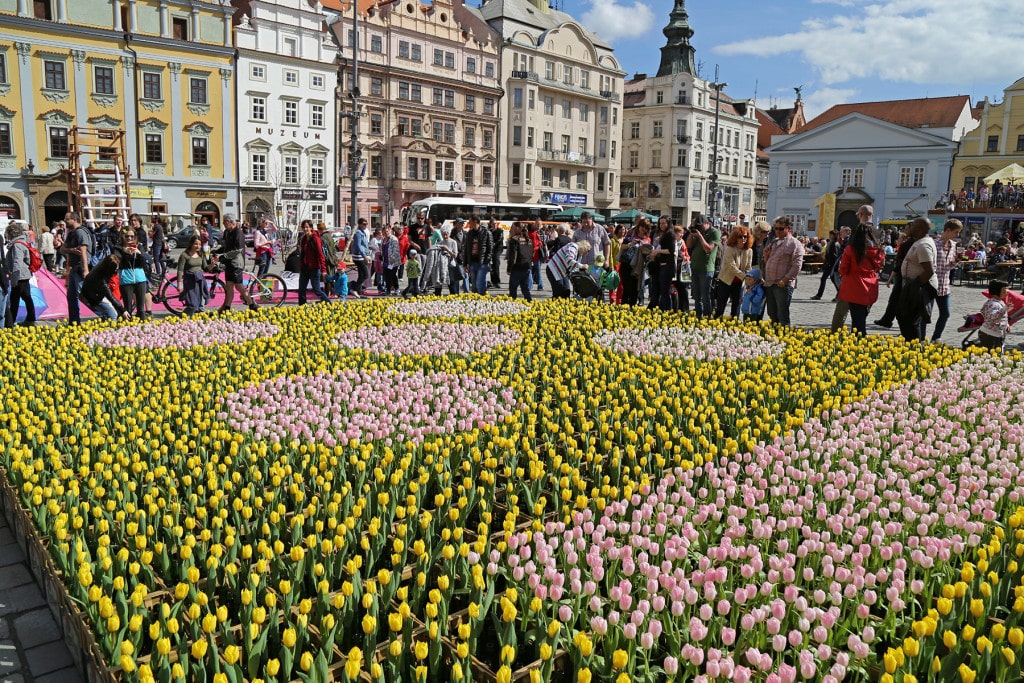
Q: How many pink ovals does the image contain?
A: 5